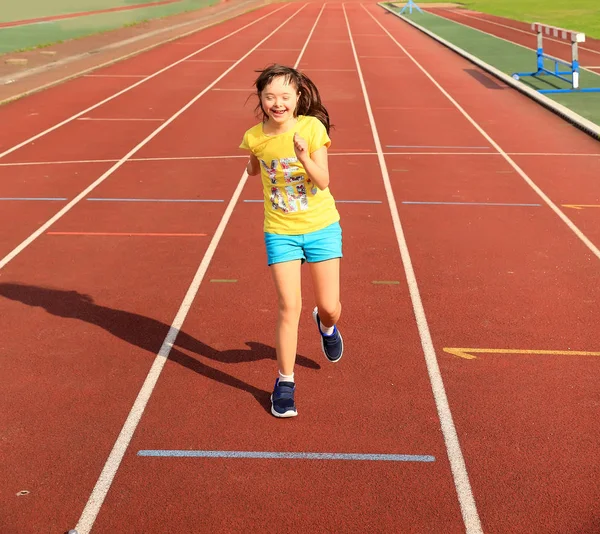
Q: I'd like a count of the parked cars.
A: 0